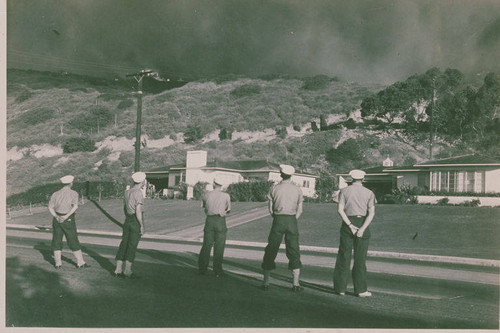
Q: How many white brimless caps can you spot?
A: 5